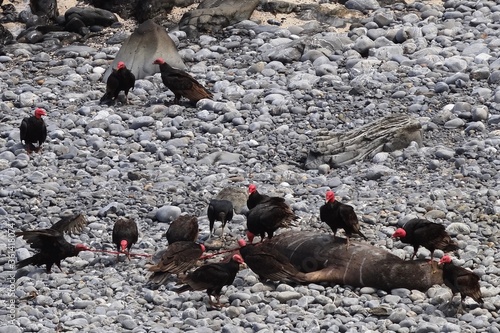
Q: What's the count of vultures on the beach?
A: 15